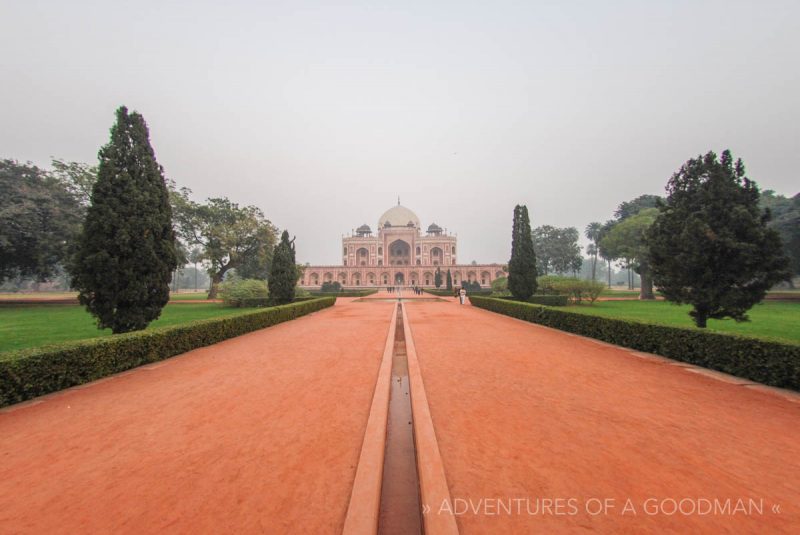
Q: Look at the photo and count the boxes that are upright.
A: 0